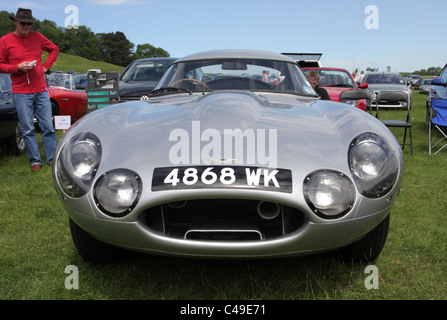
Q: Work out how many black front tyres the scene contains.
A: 2